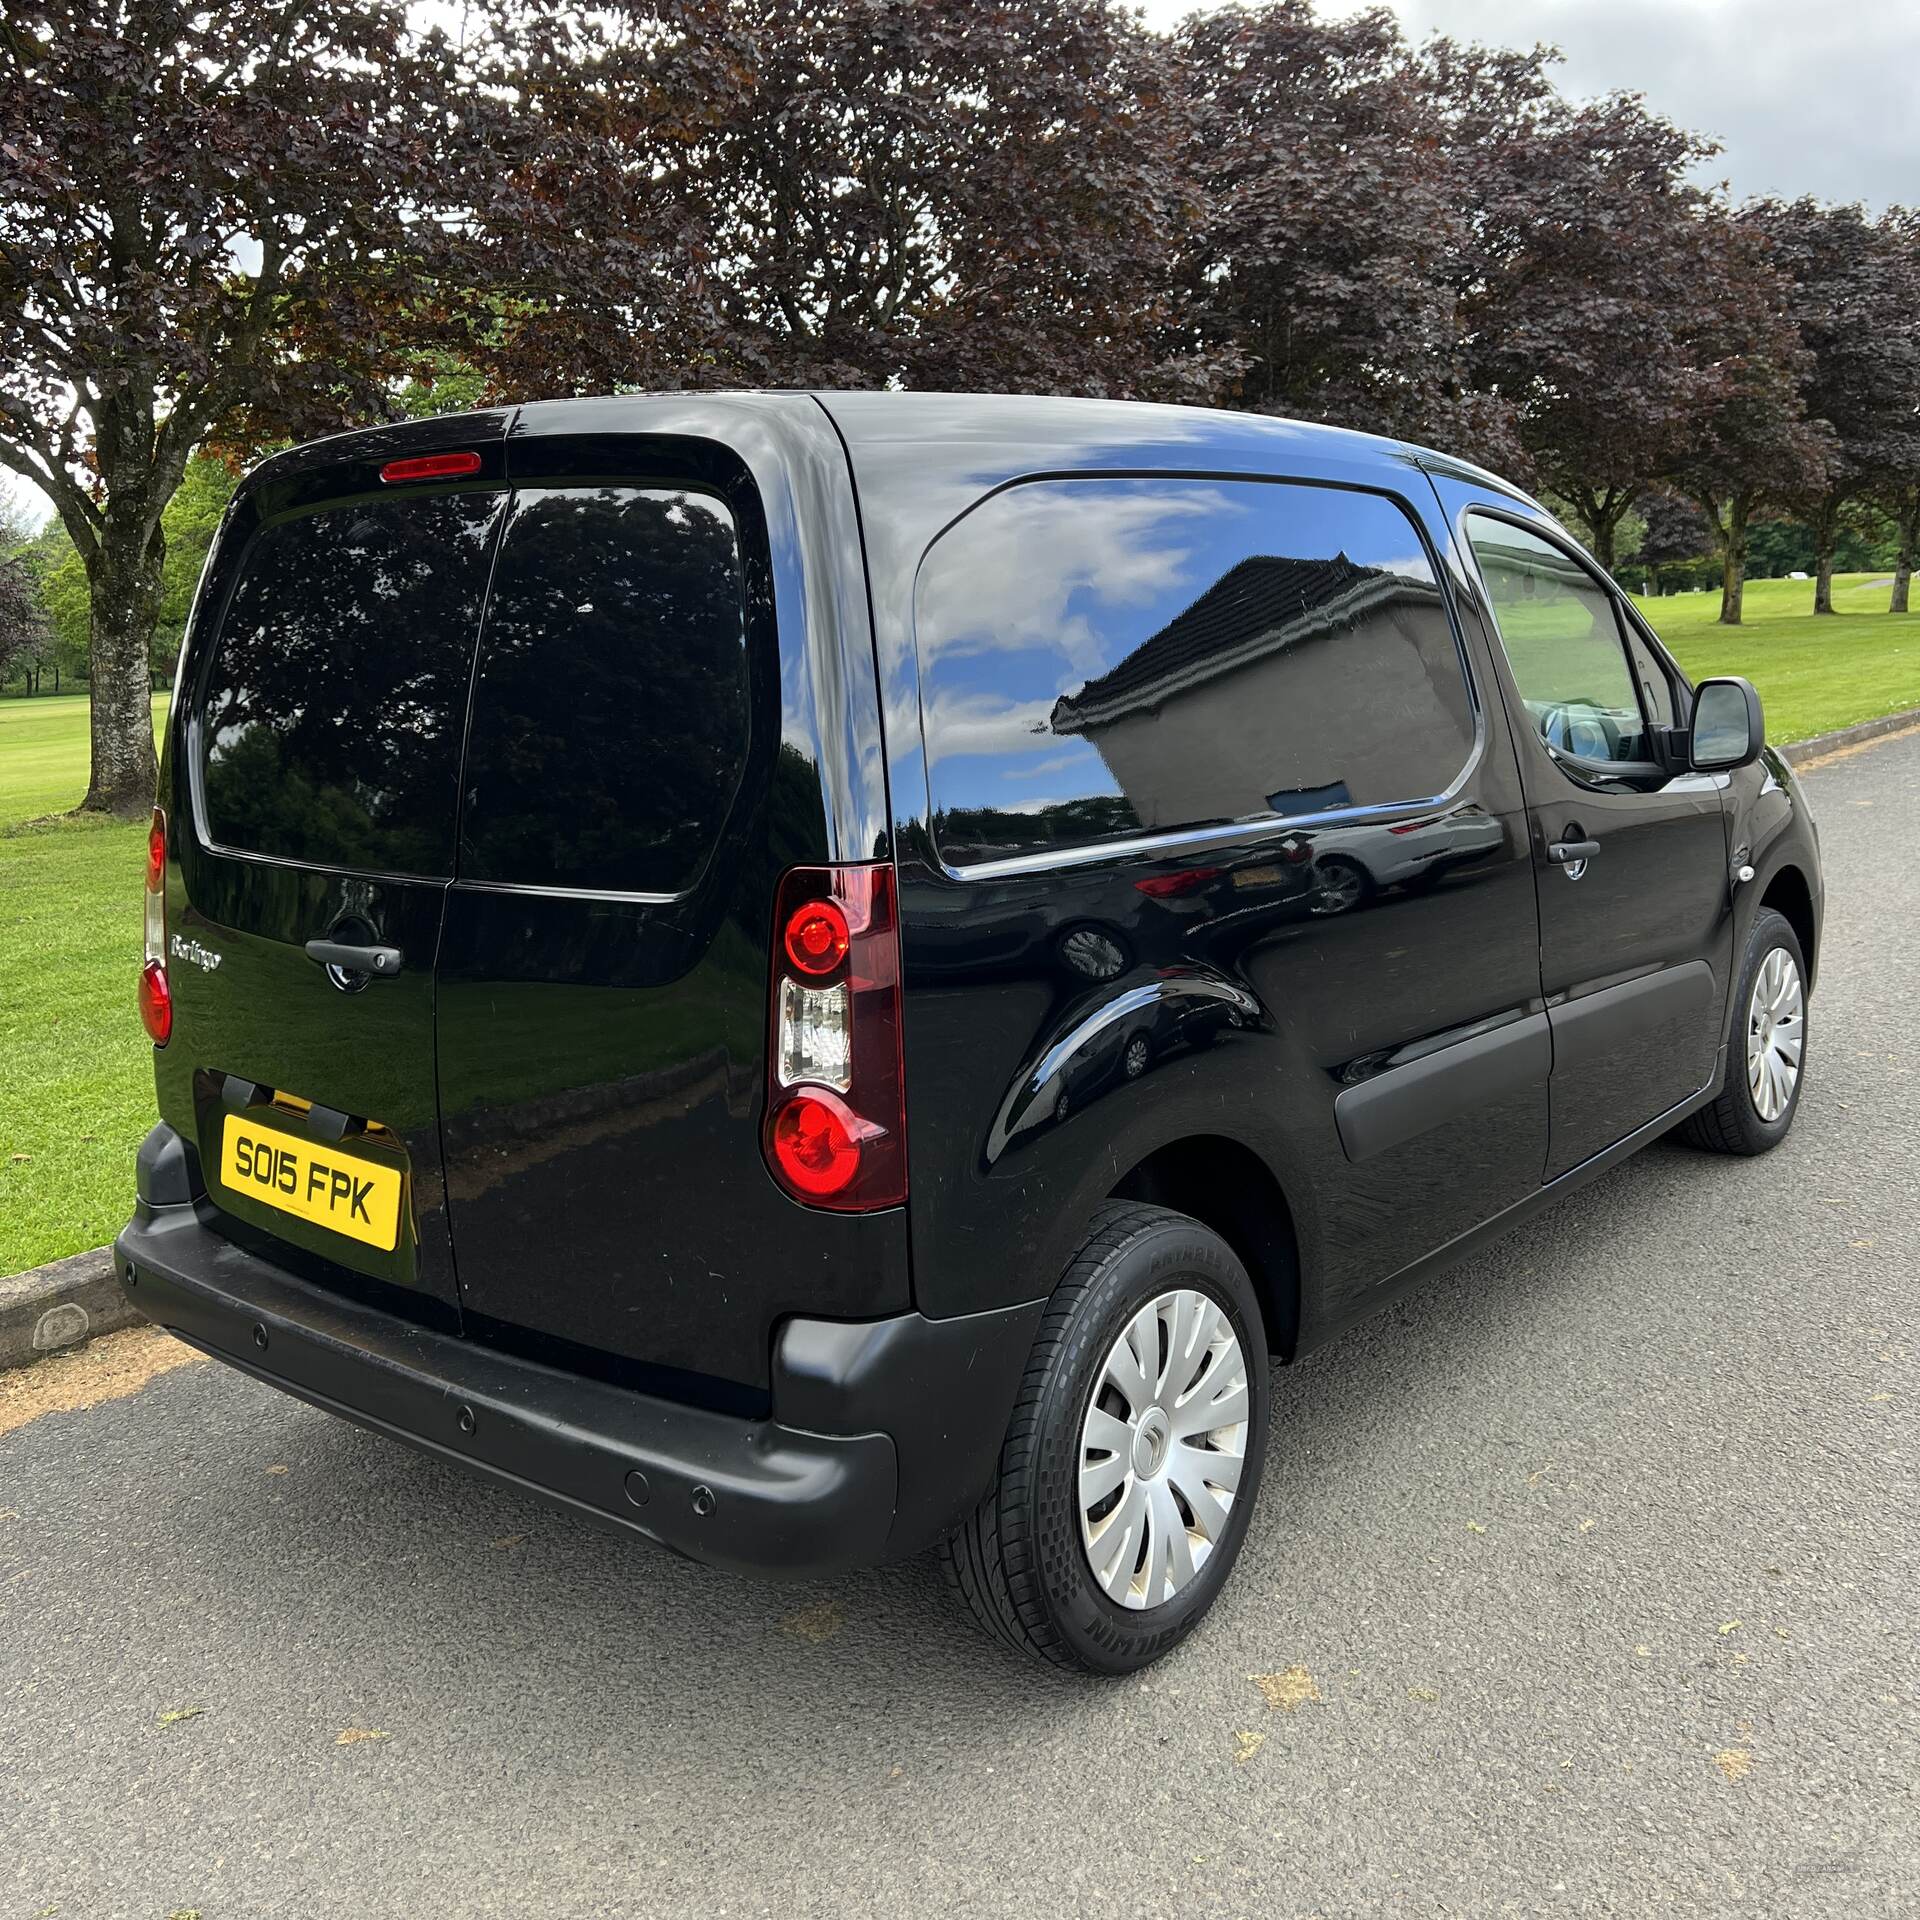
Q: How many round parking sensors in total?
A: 4